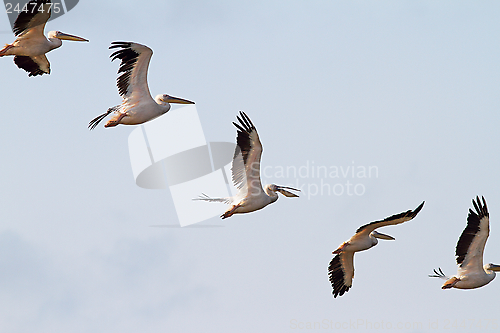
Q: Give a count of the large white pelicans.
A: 5